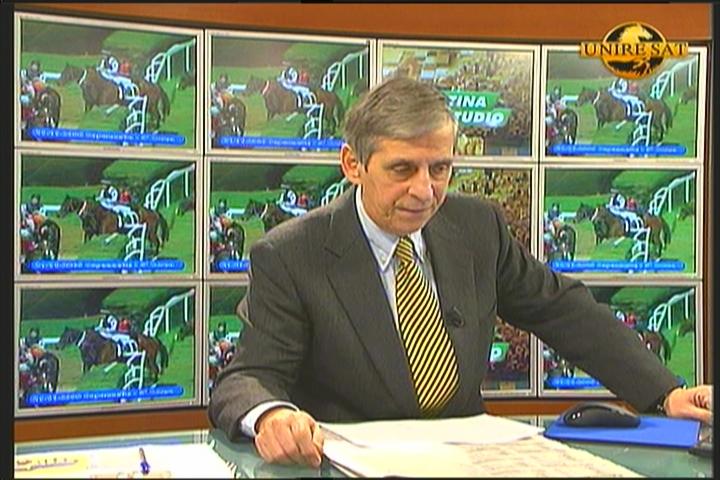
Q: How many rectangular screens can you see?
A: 12